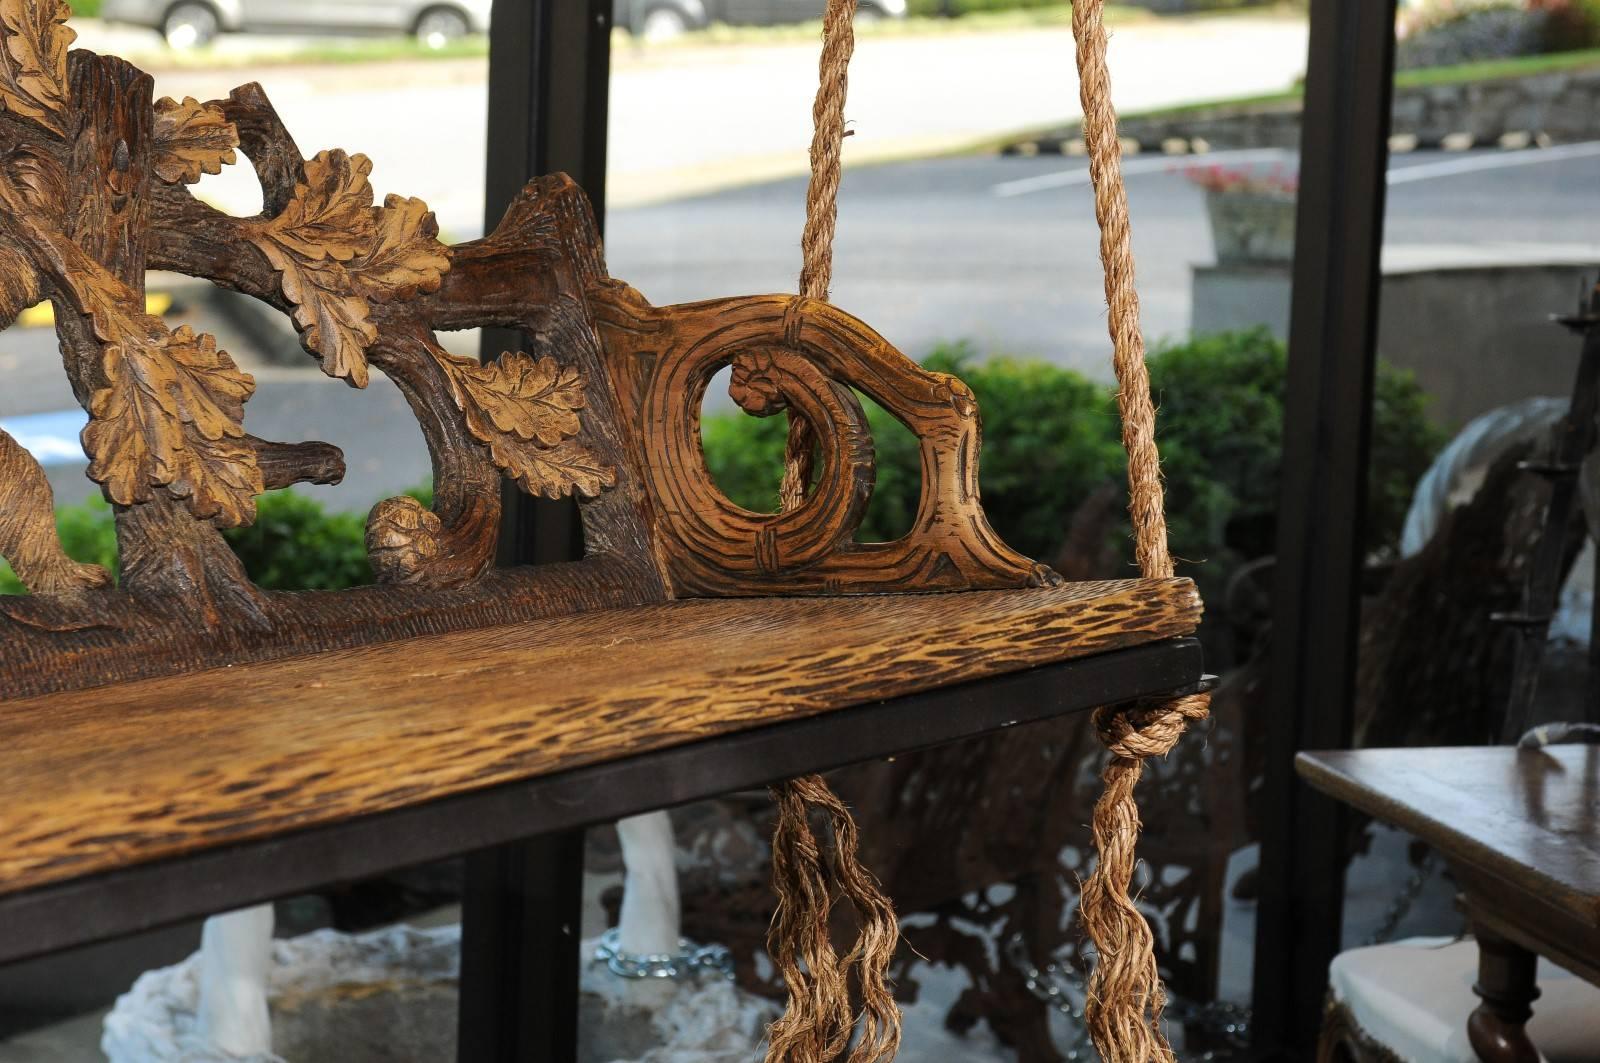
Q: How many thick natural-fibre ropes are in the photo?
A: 2